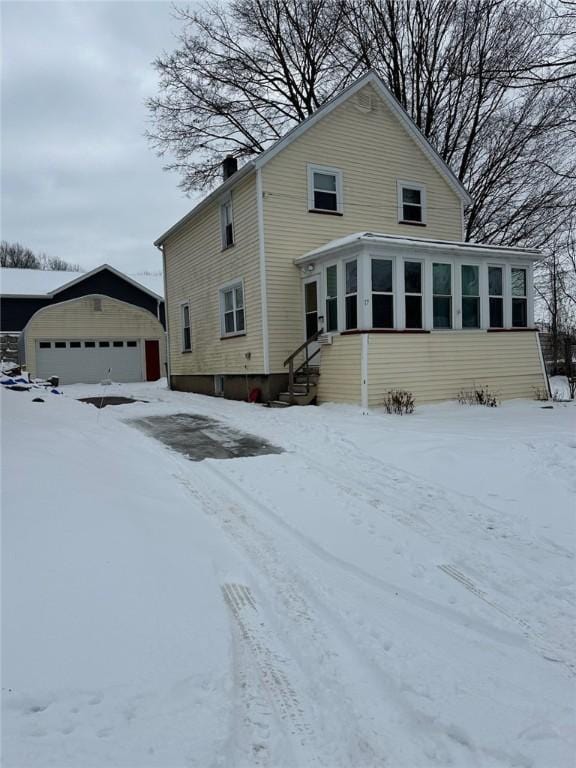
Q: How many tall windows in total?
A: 8